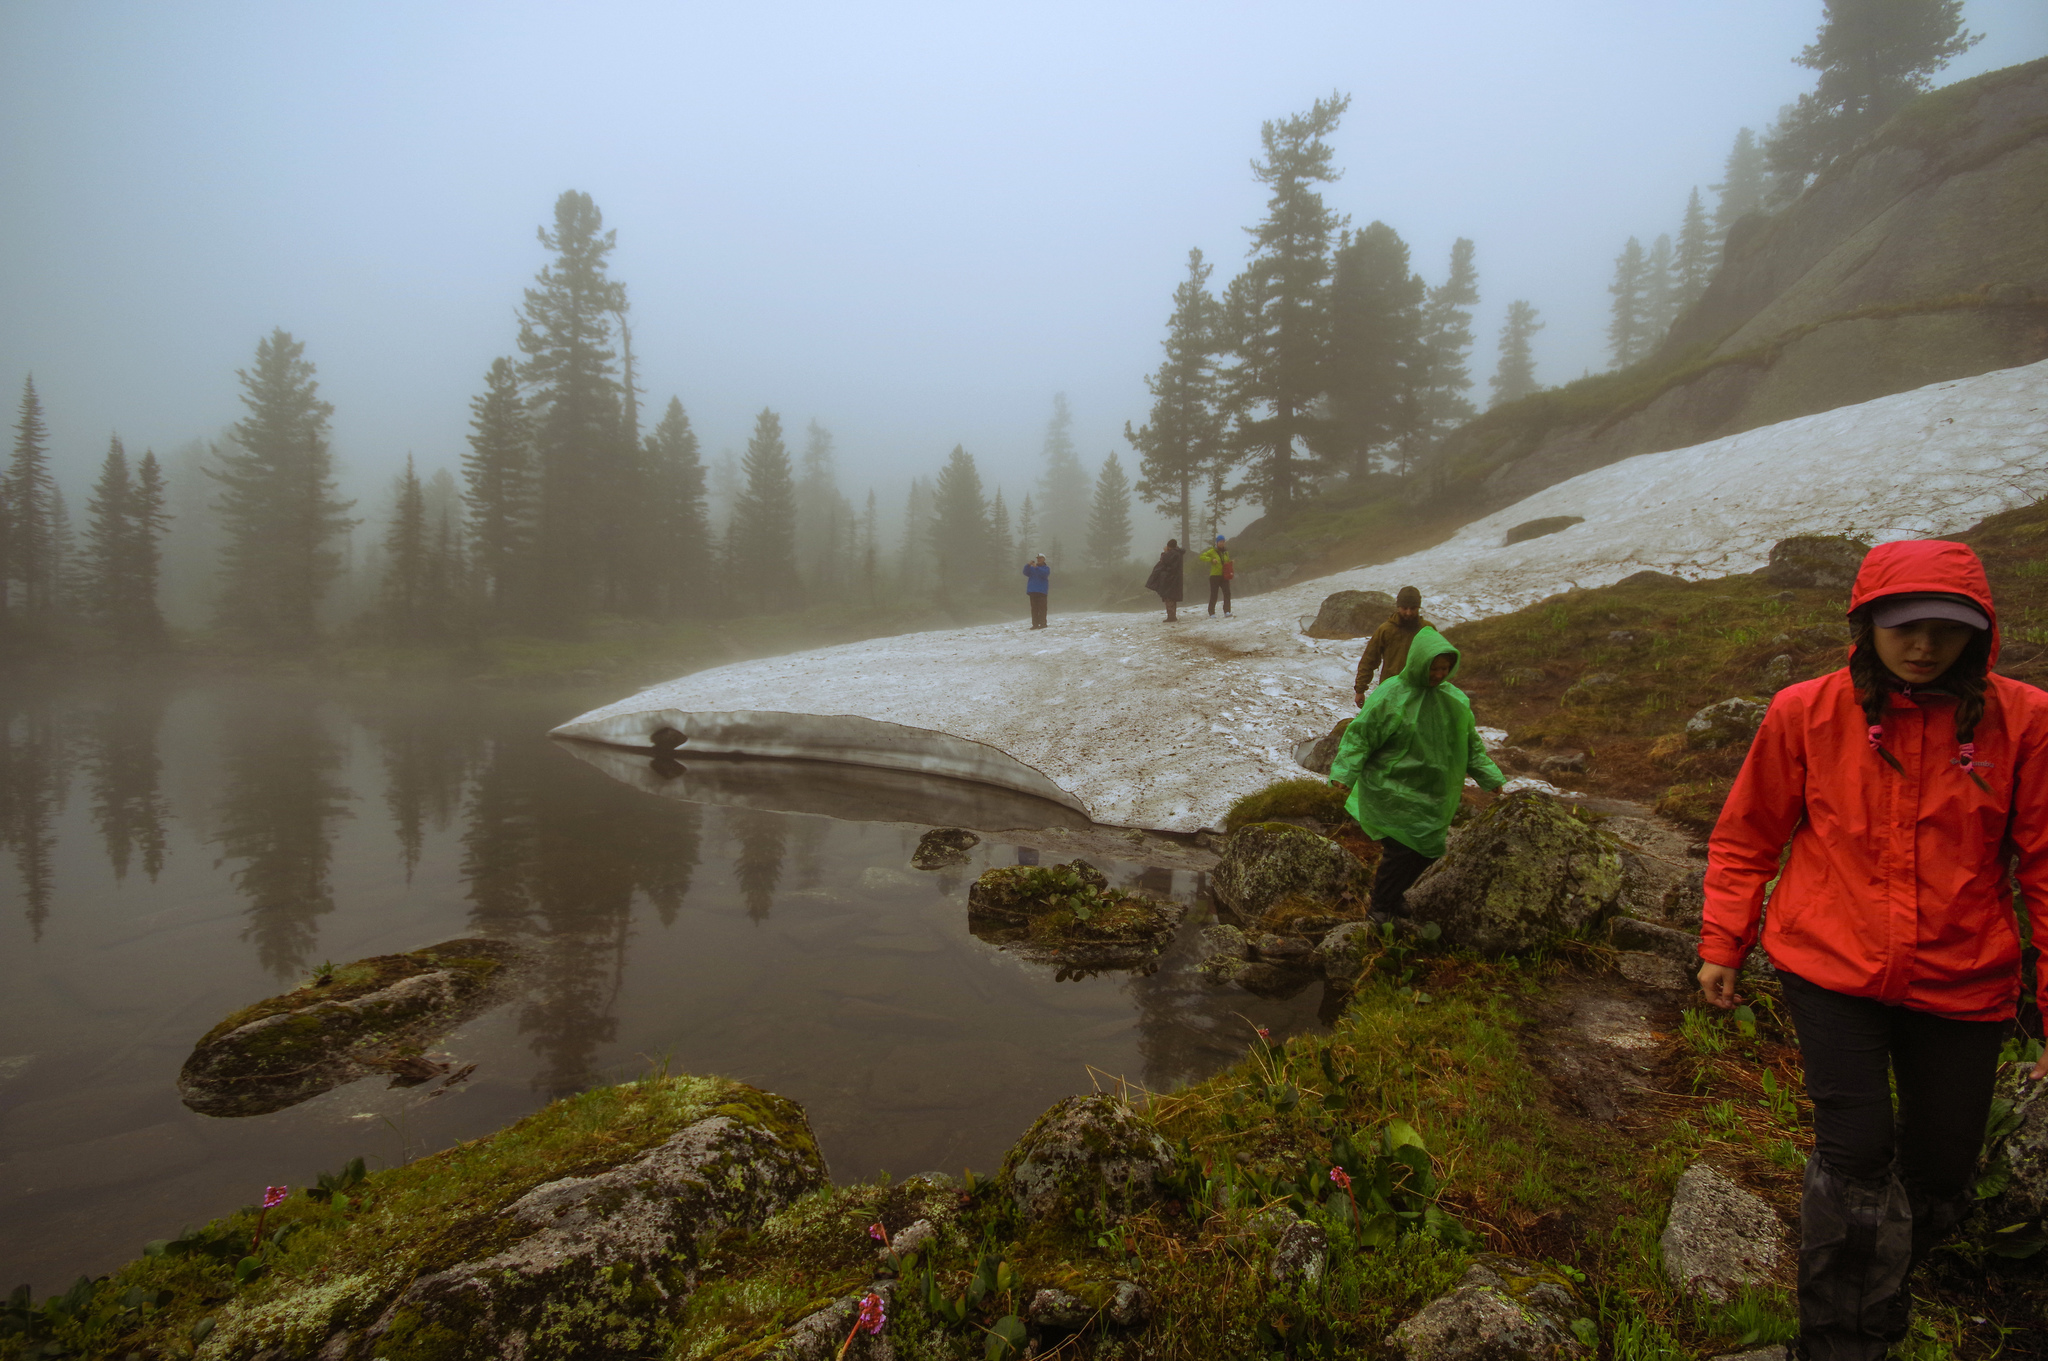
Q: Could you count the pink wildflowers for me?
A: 5